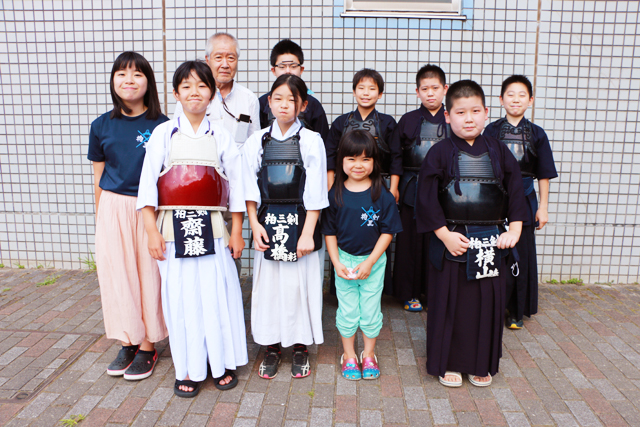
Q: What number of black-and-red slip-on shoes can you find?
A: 2